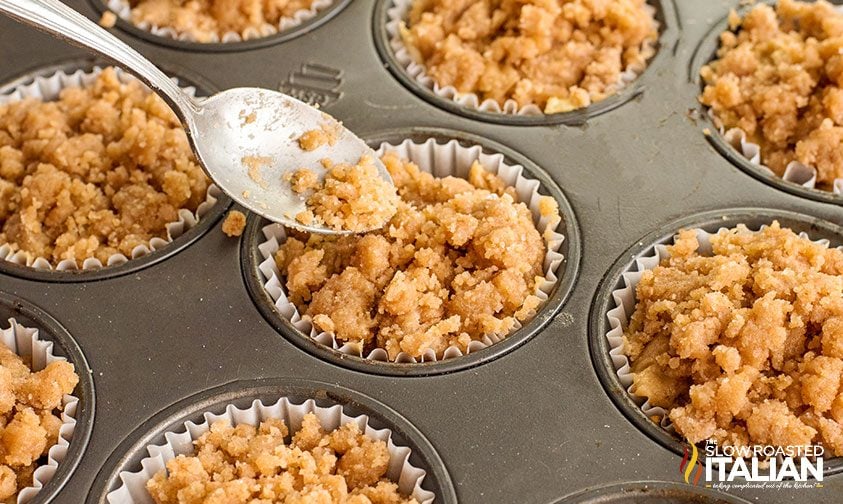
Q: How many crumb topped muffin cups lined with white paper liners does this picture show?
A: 8